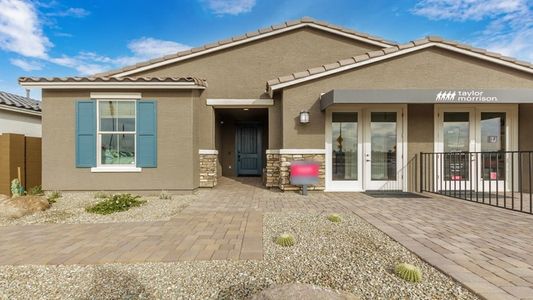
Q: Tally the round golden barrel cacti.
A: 3